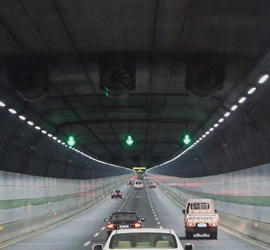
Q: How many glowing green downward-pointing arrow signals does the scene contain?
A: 3